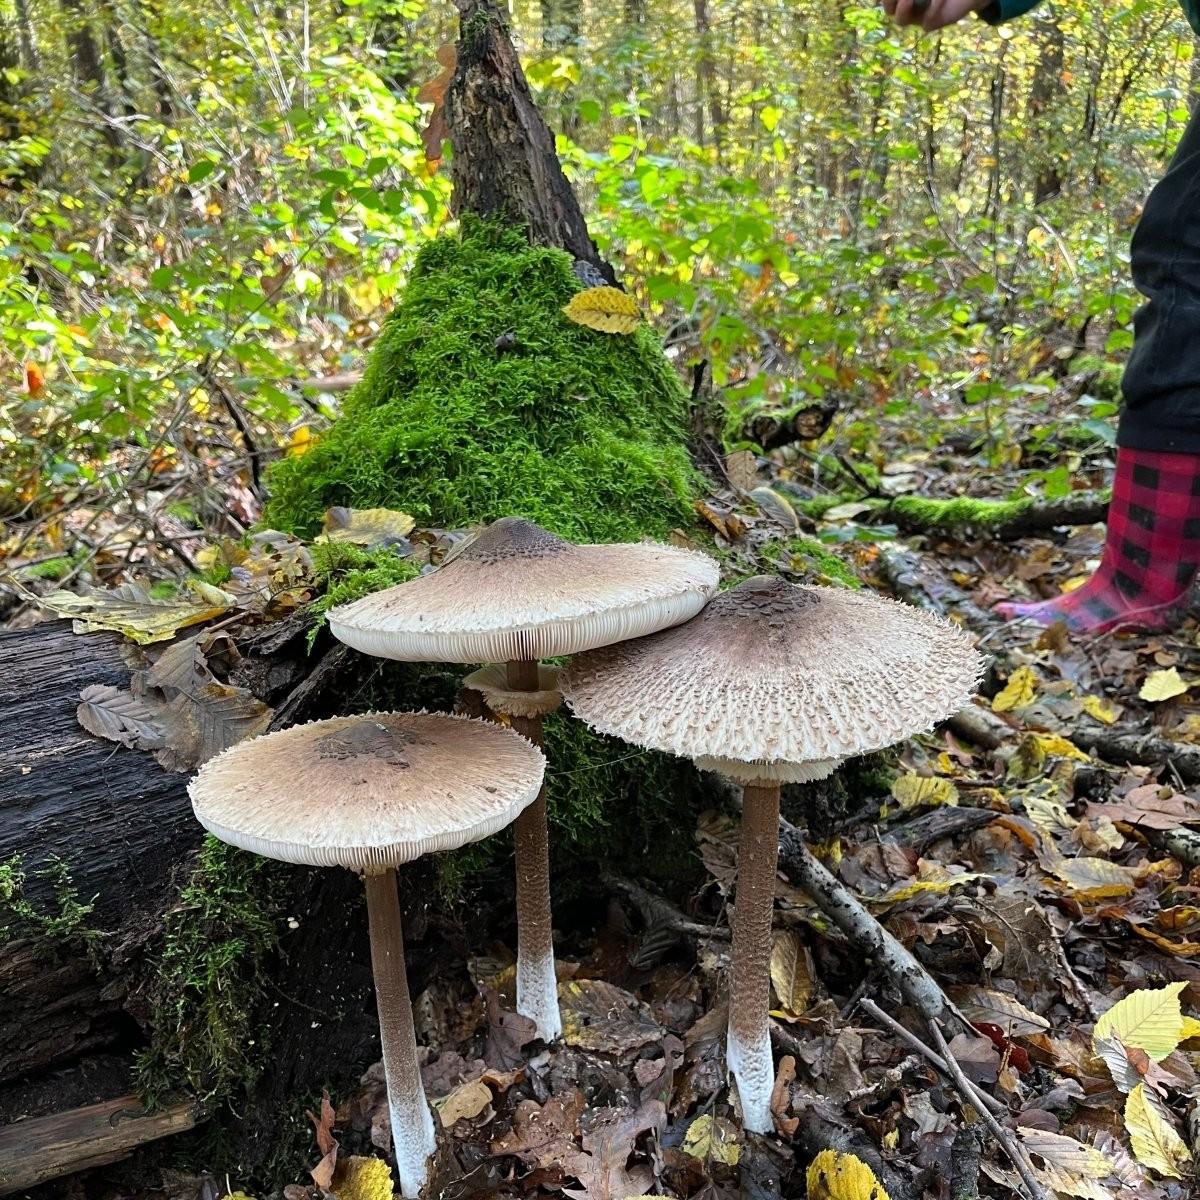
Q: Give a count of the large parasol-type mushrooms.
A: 3